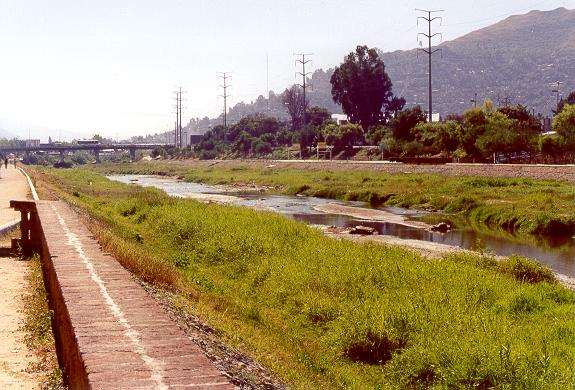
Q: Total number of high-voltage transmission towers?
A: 5